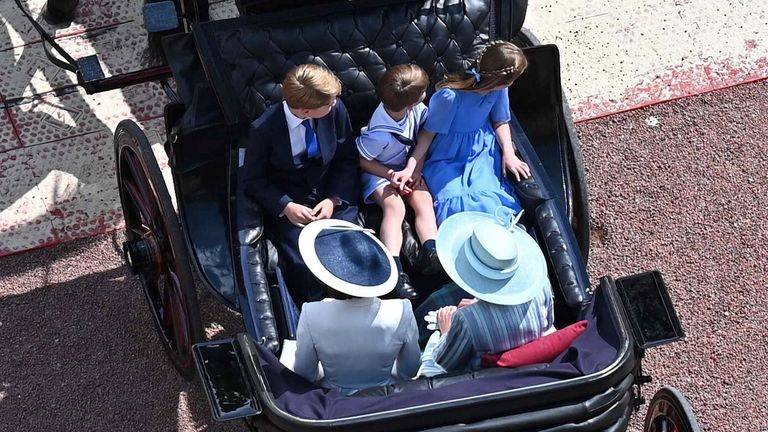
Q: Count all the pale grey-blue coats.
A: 1